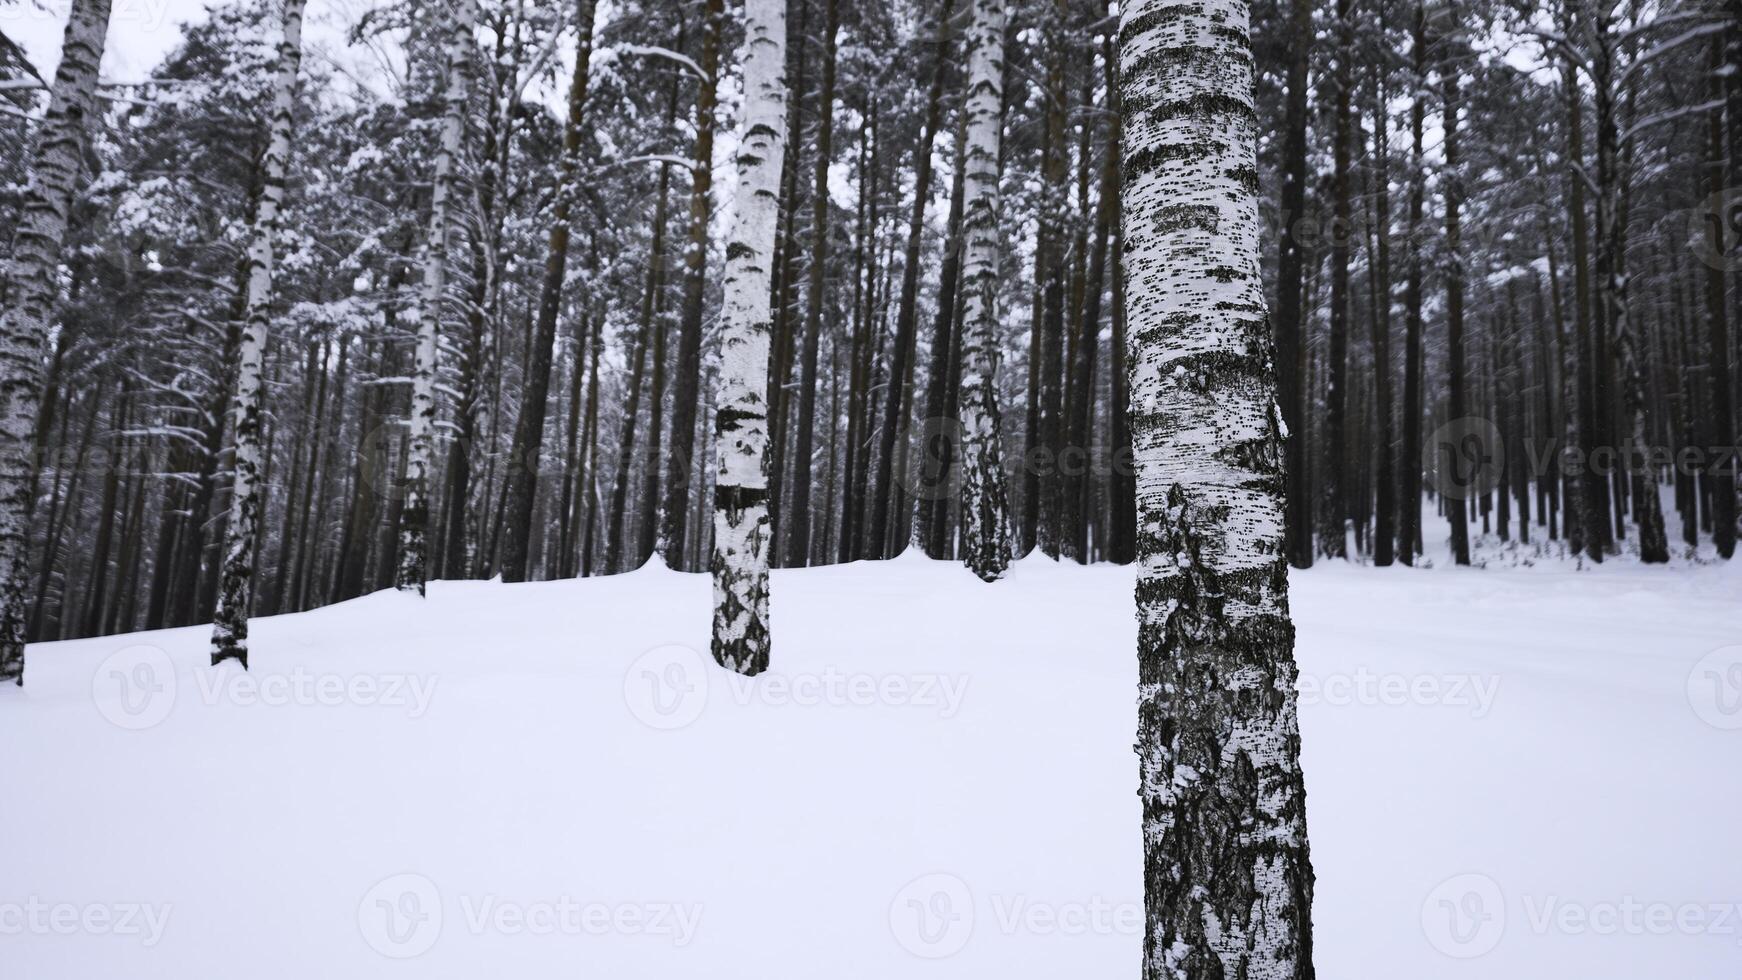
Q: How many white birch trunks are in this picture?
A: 6